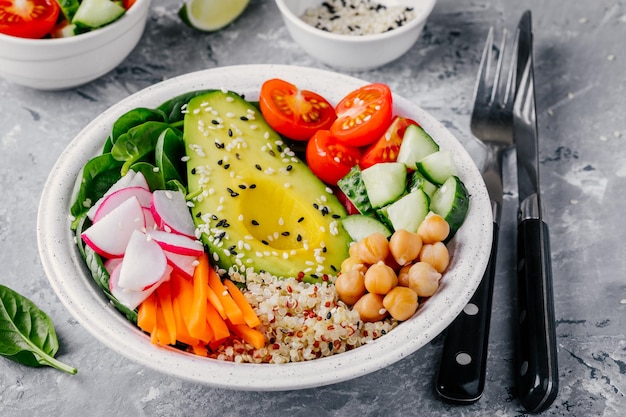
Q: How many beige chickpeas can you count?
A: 11